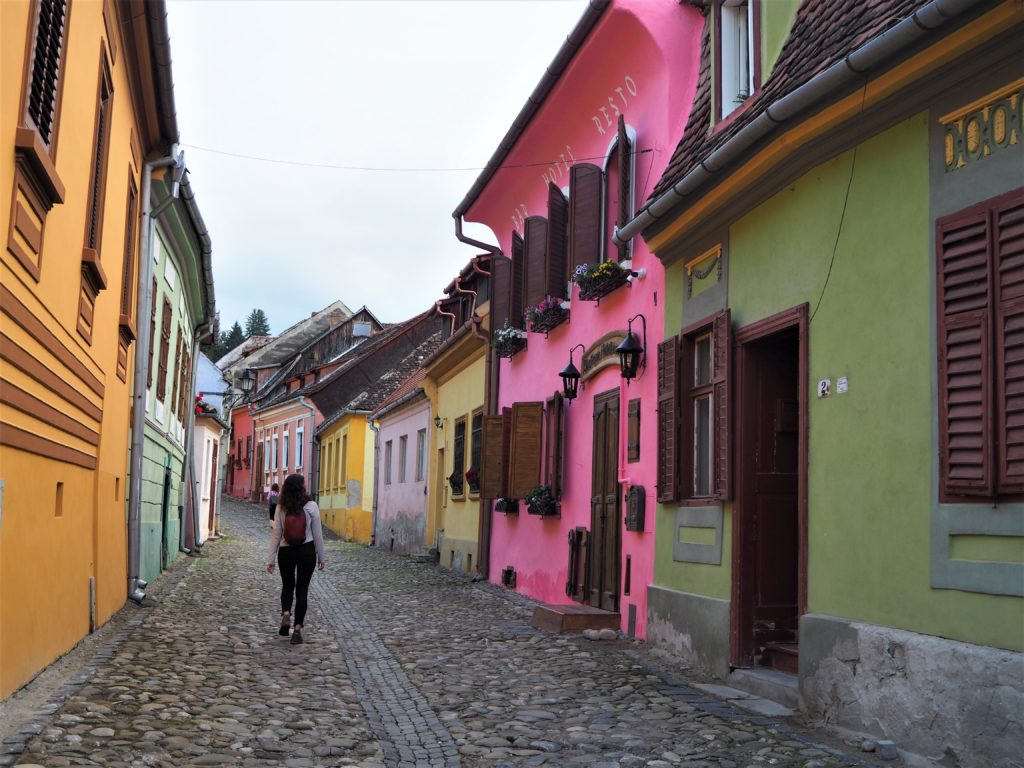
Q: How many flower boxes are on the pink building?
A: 5